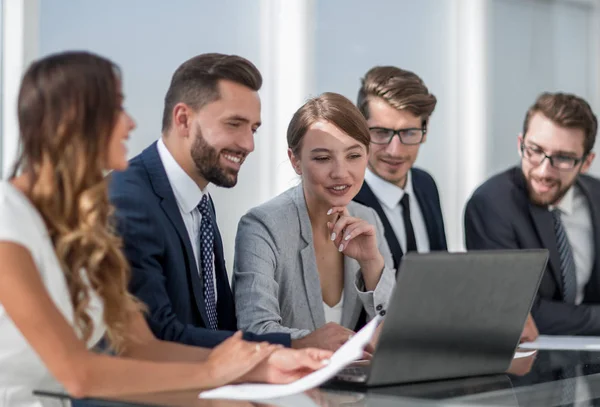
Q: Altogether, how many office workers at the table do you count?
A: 5